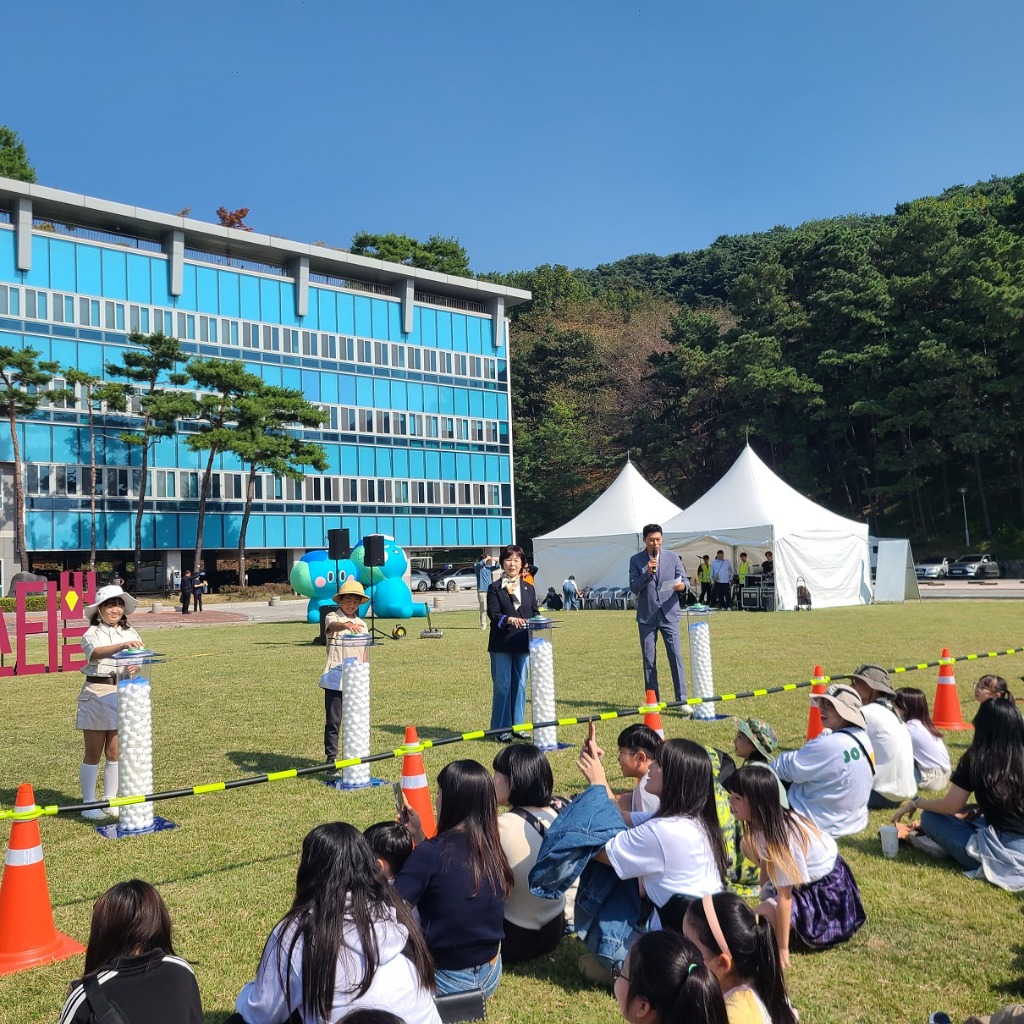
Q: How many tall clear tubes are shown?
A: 4